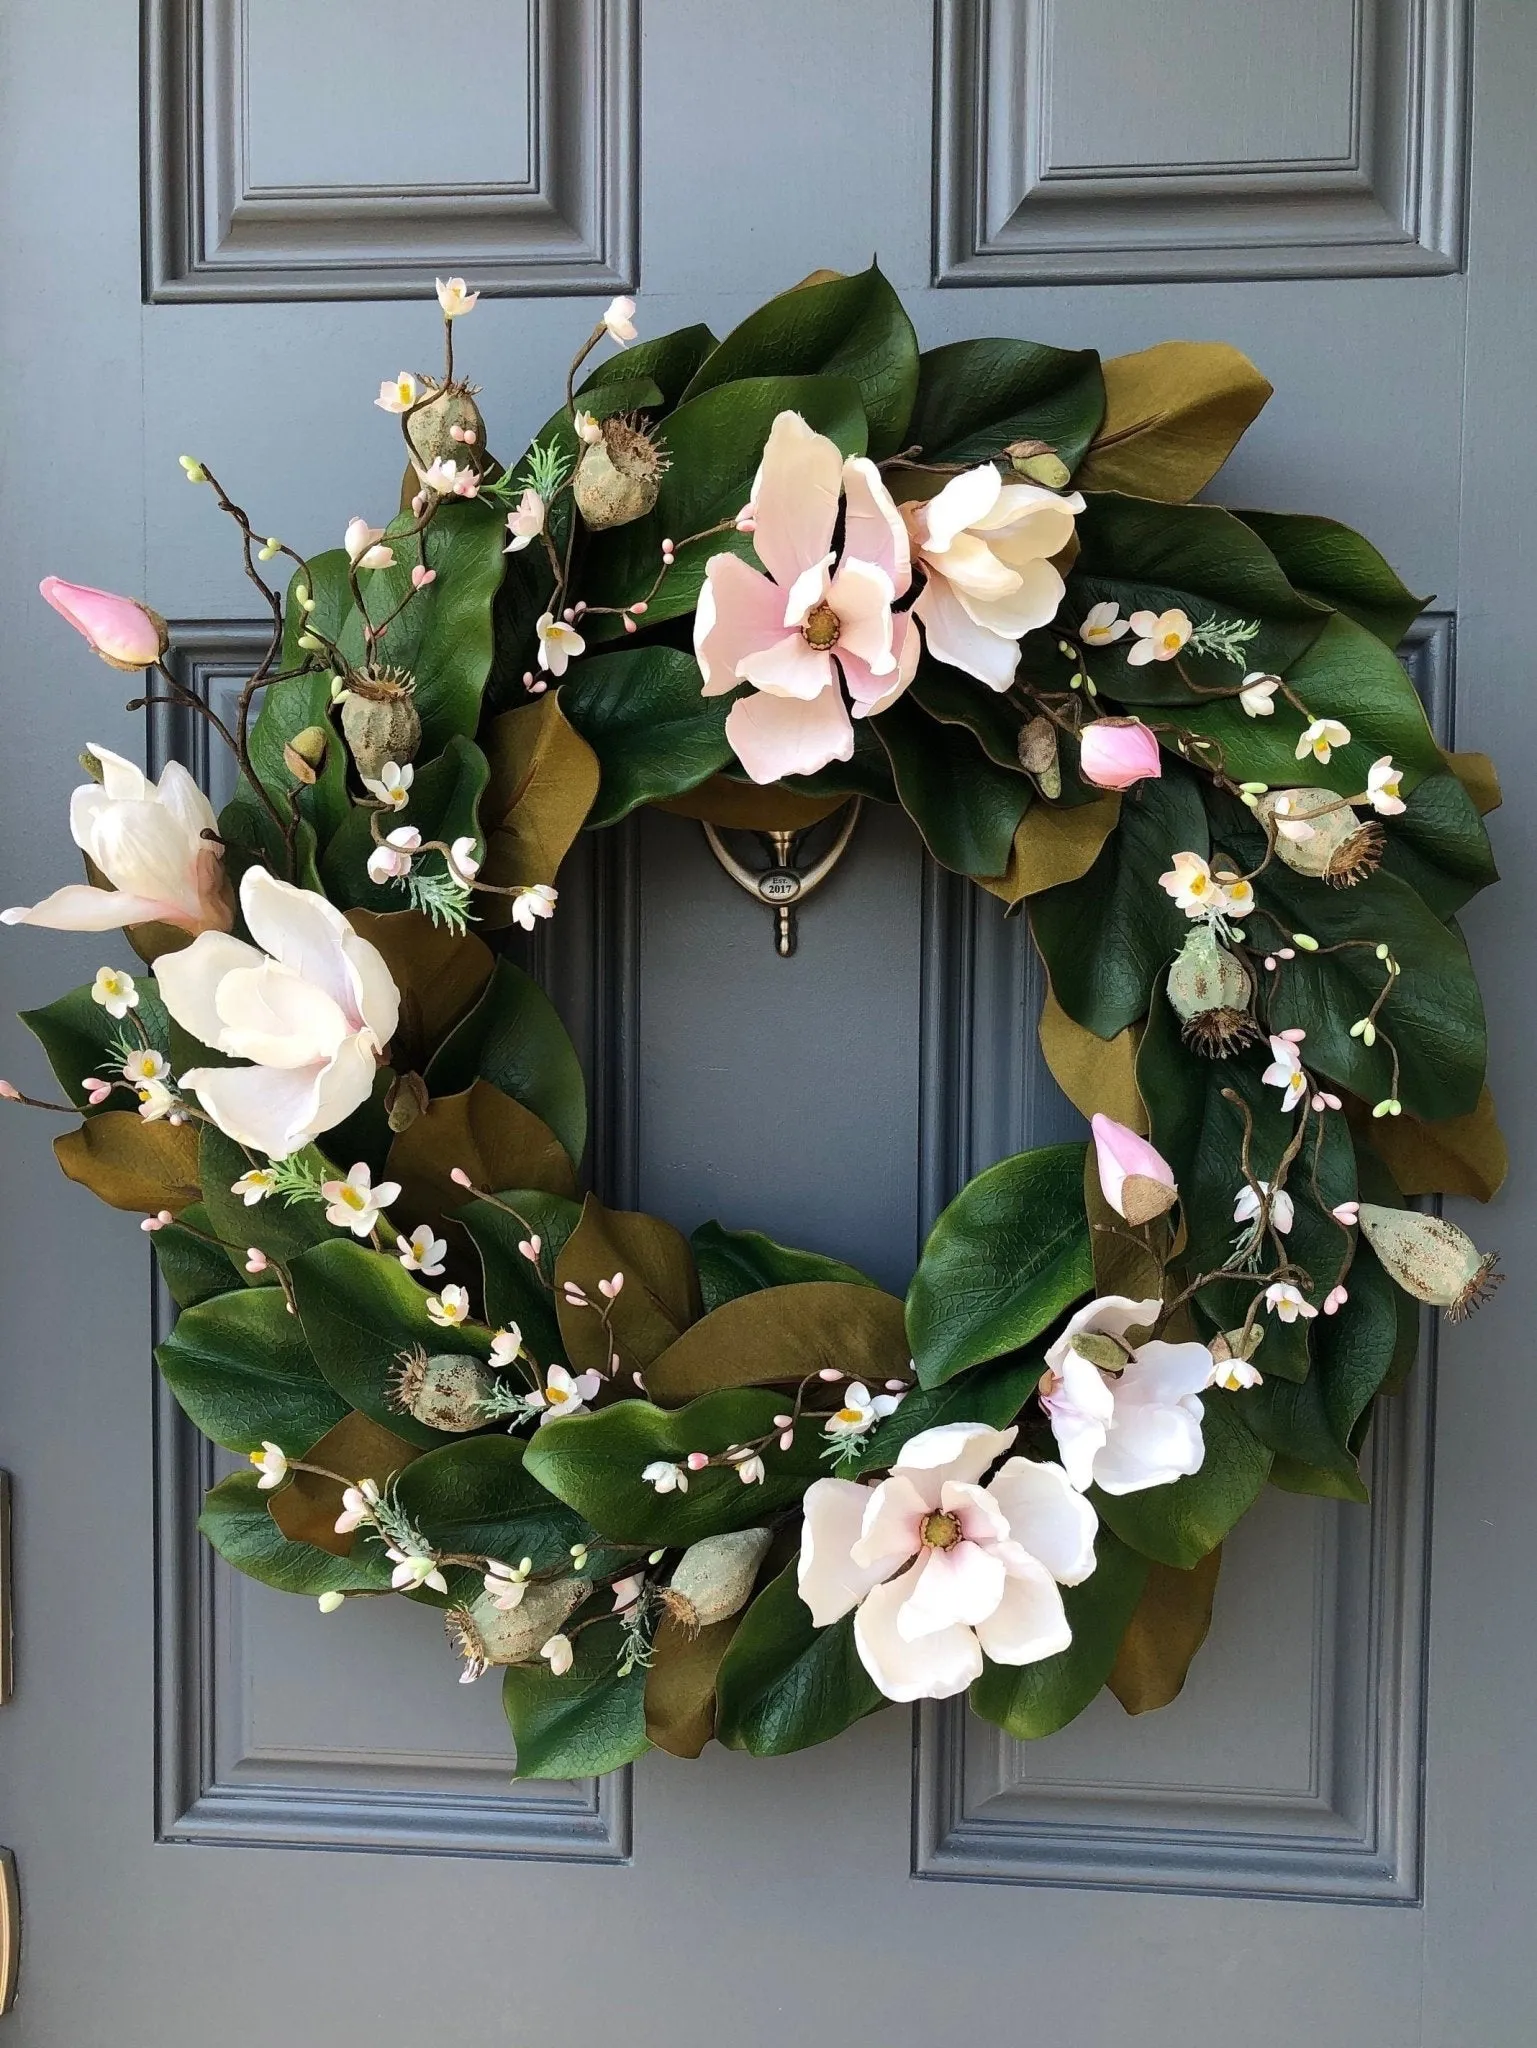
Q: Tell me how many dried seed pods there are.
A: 9